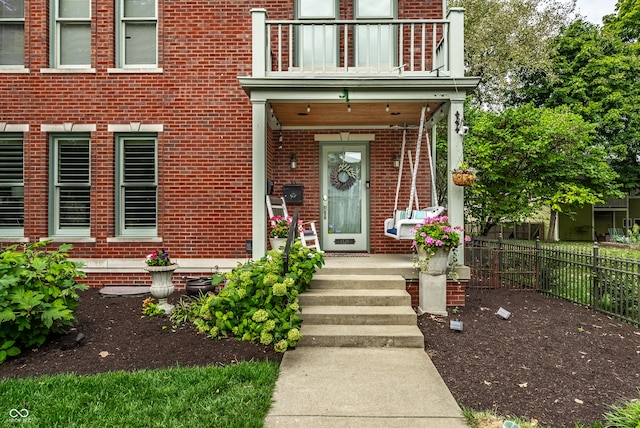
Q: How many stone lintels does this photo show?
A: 4